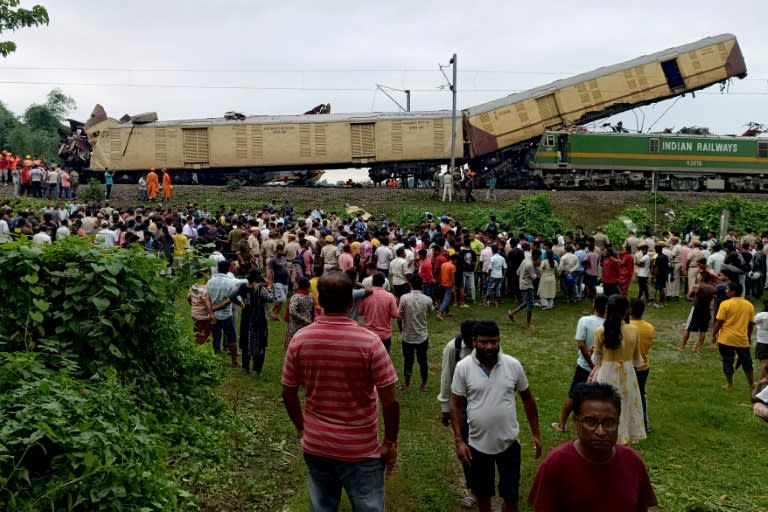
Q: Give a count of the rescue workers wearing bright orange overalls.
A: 2